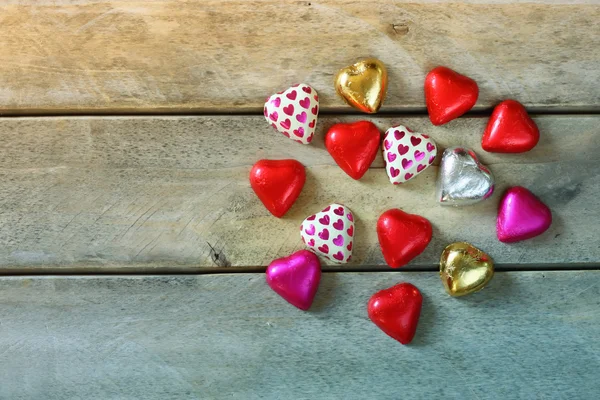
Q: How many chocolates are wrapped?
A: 14